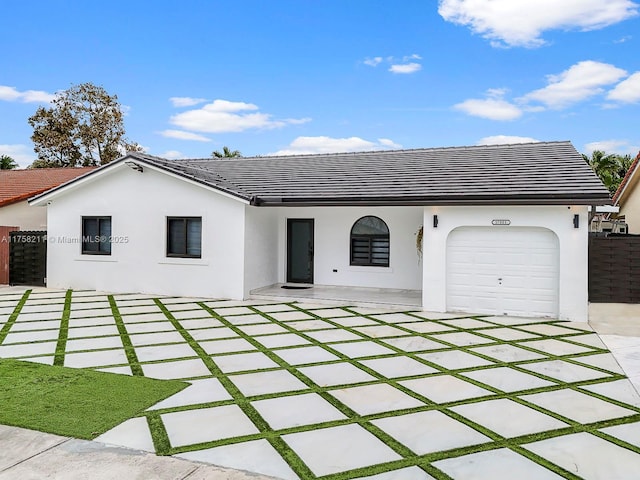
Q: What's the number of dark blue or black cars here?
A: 0